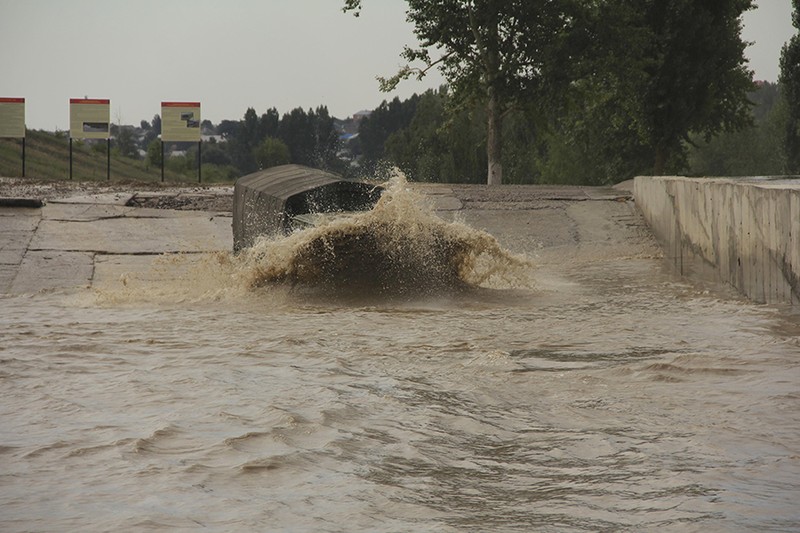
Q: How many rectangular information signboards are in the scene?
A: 3